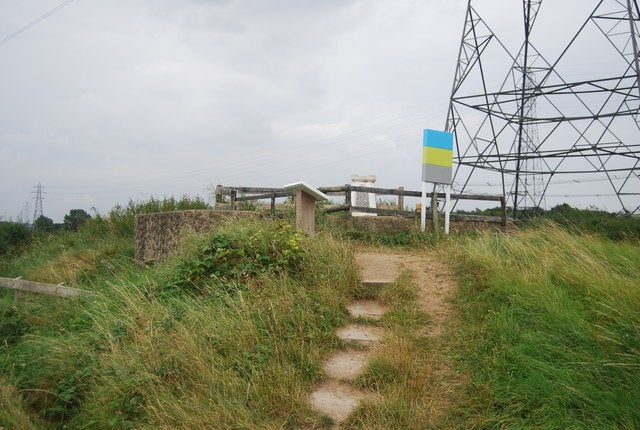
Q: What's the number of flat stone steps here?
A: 5